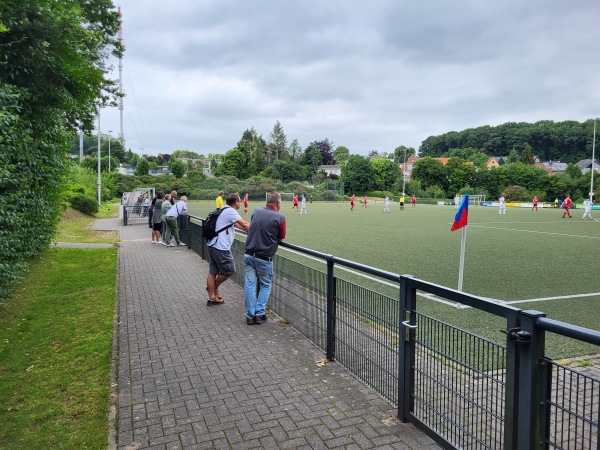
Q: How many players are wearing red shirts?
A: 7